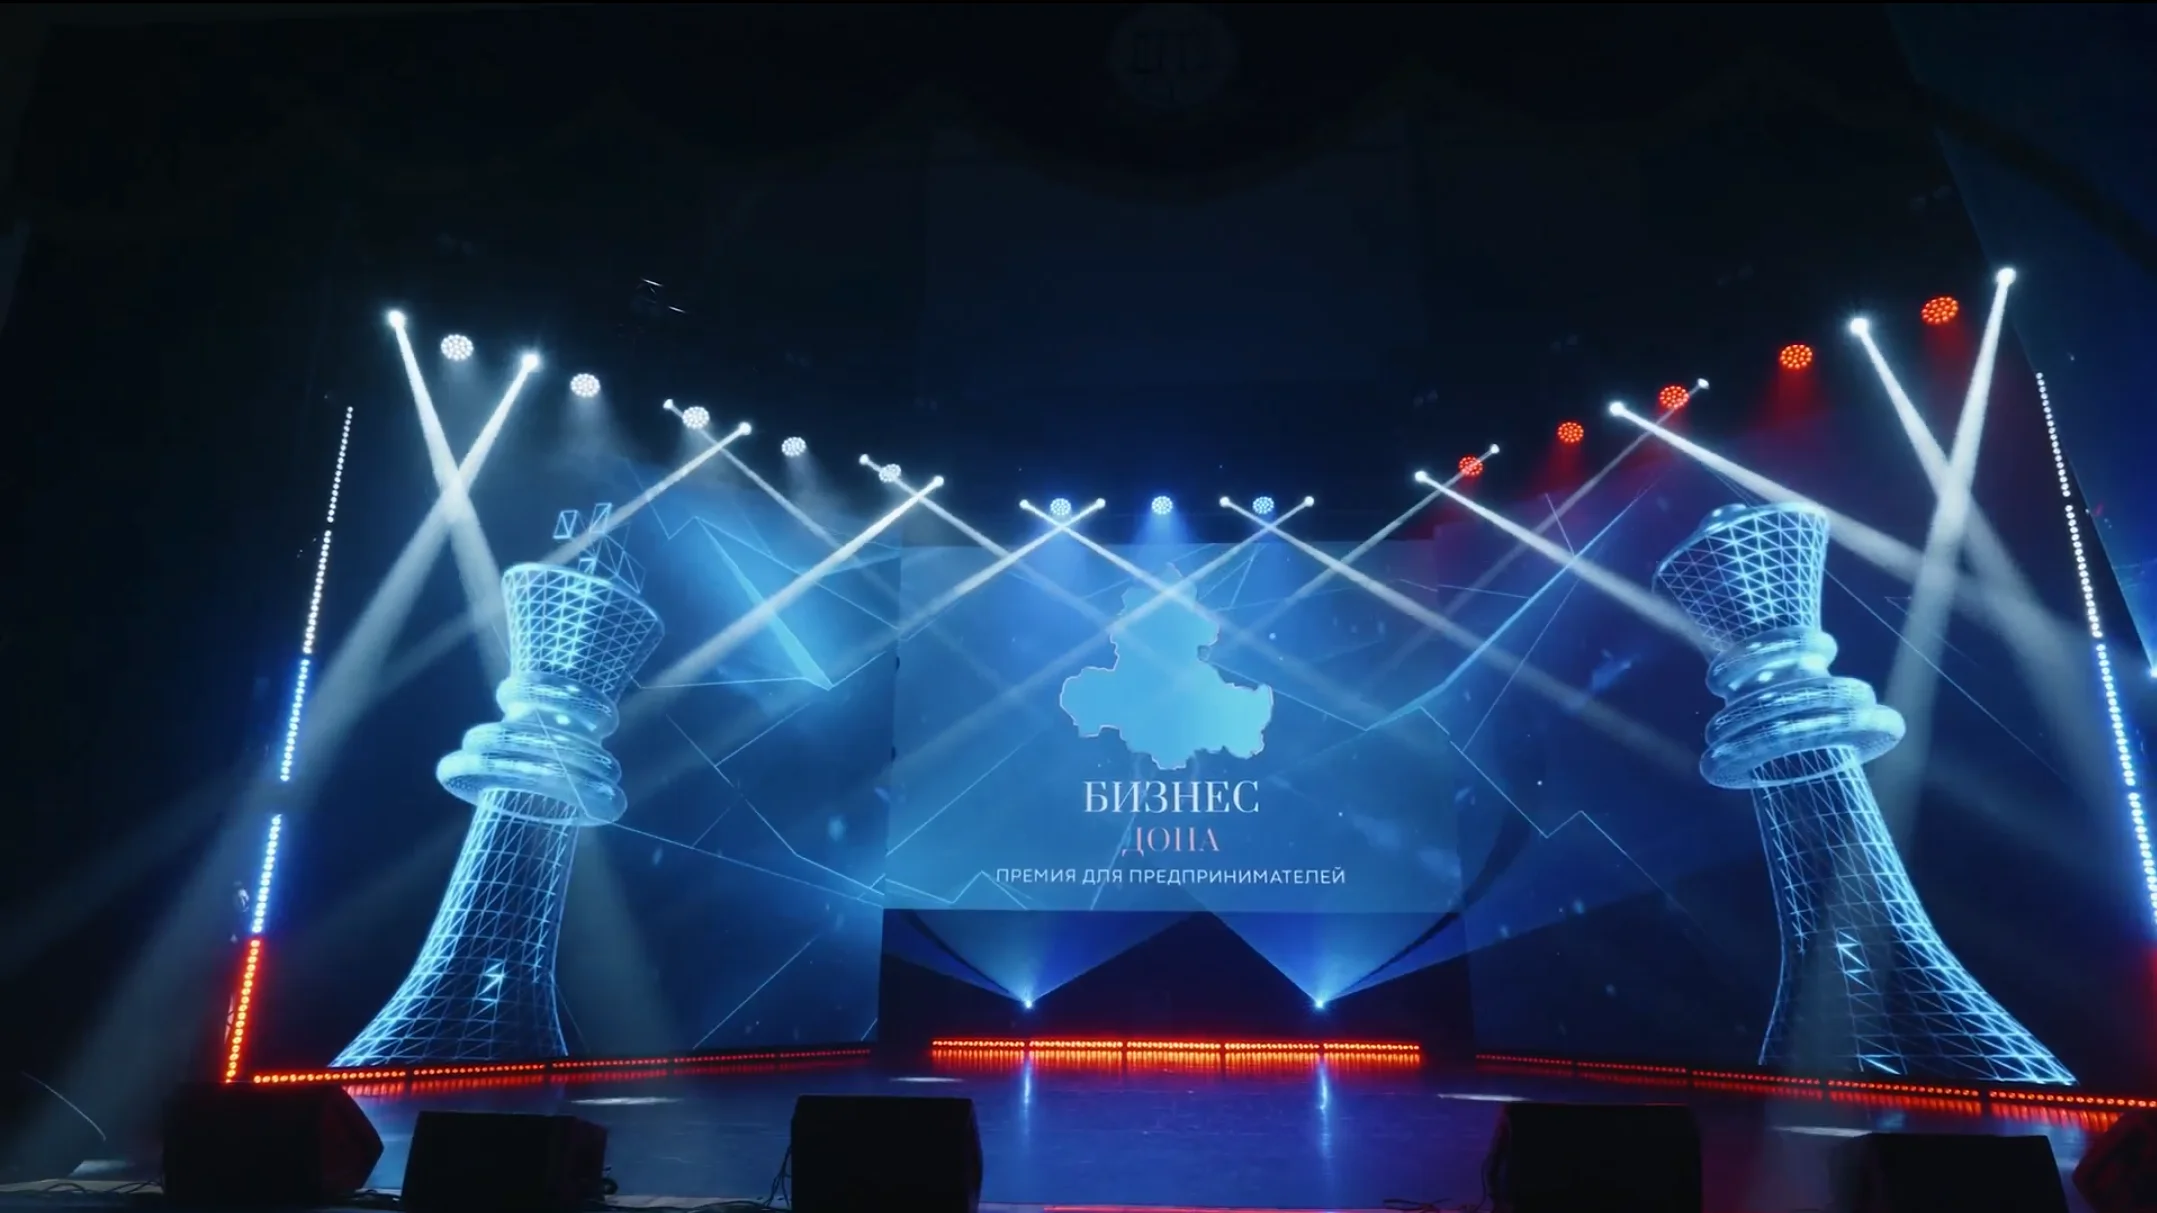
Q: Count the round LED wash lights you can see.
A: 13